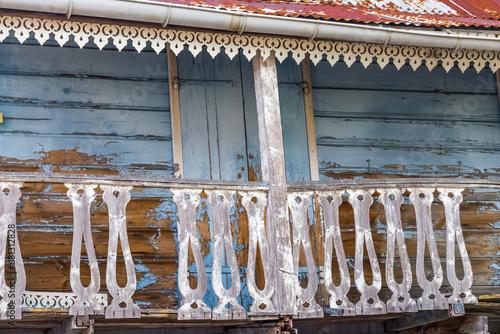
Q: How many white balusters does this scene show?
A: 12